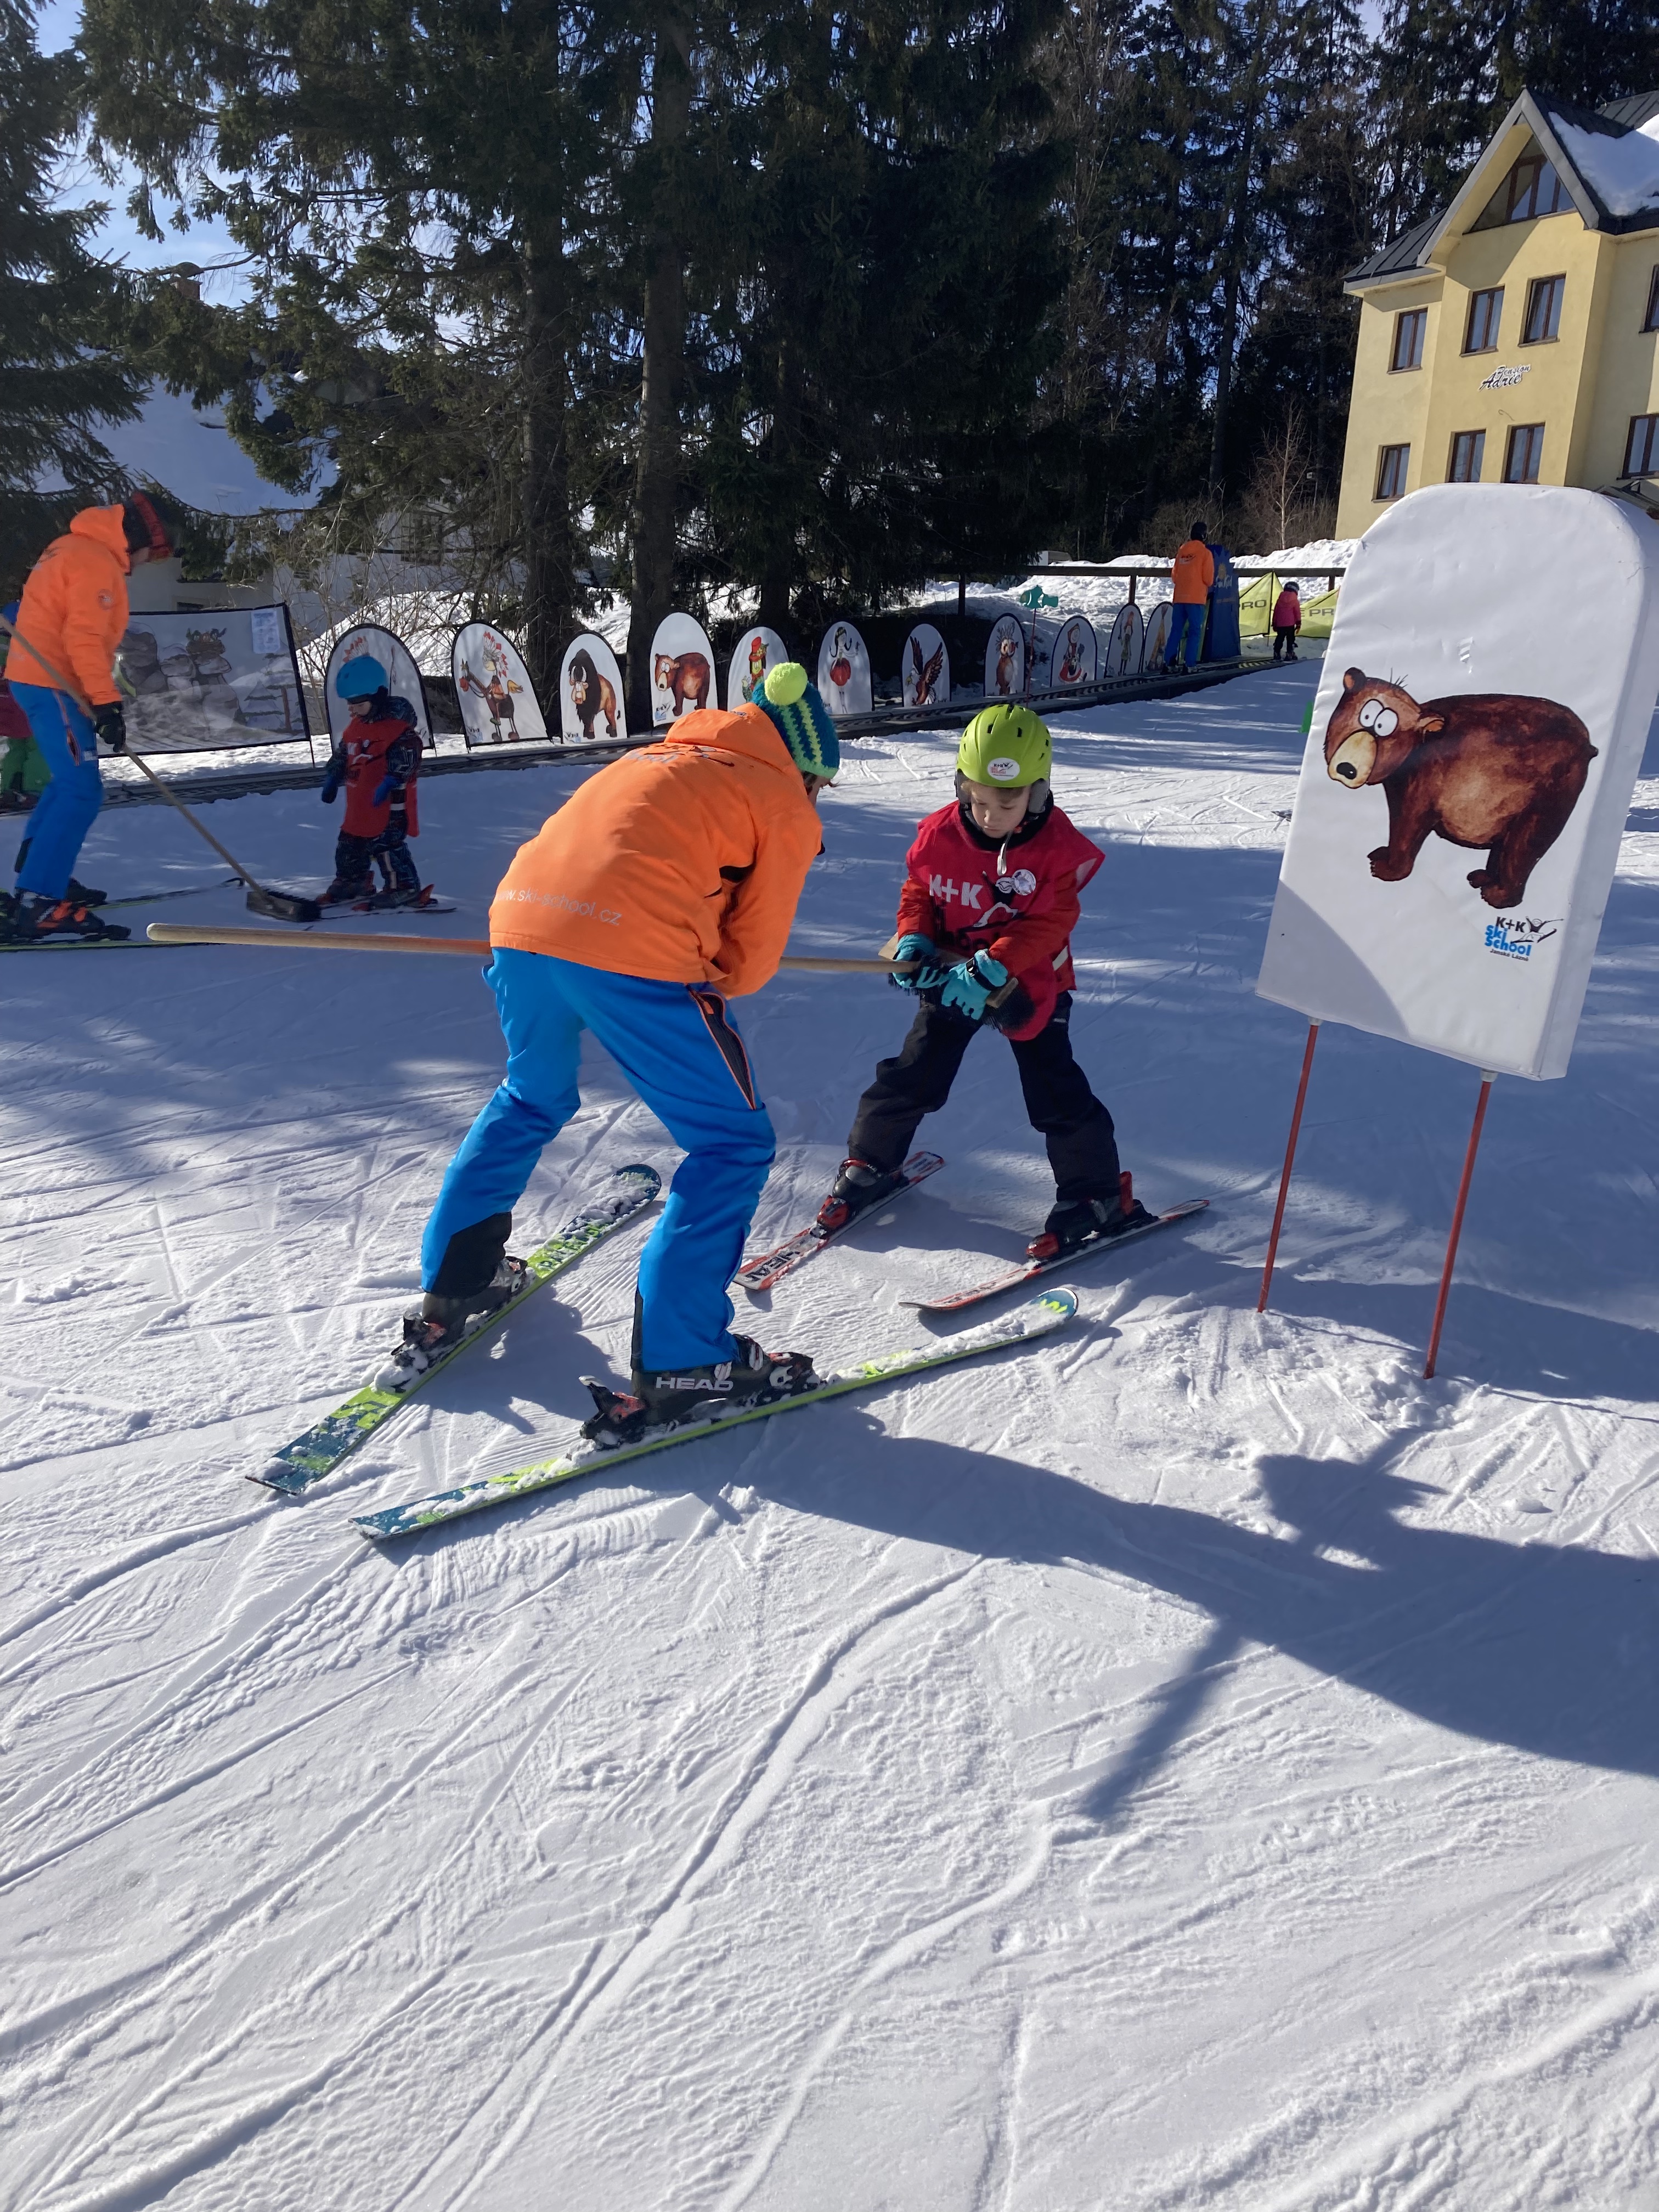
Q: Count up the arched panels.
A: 12